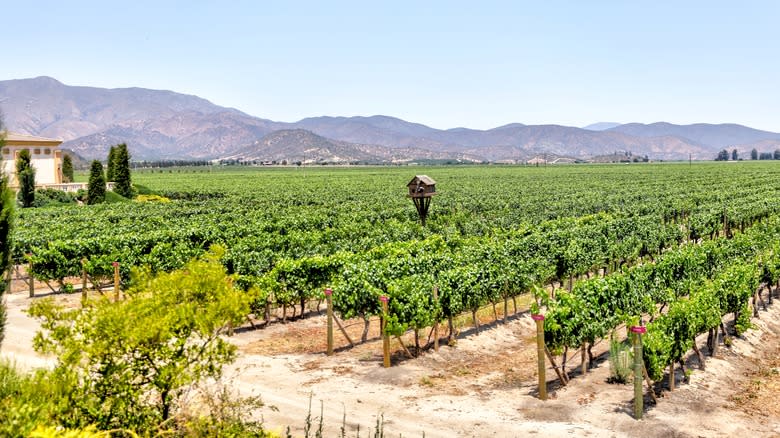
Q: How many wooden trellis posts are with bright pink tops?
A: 5